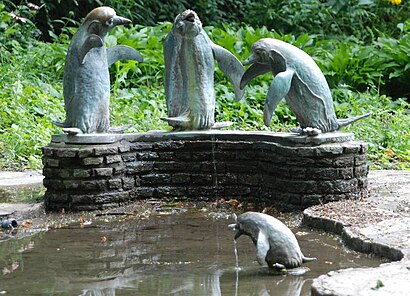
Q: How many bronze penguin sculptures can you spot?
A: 4